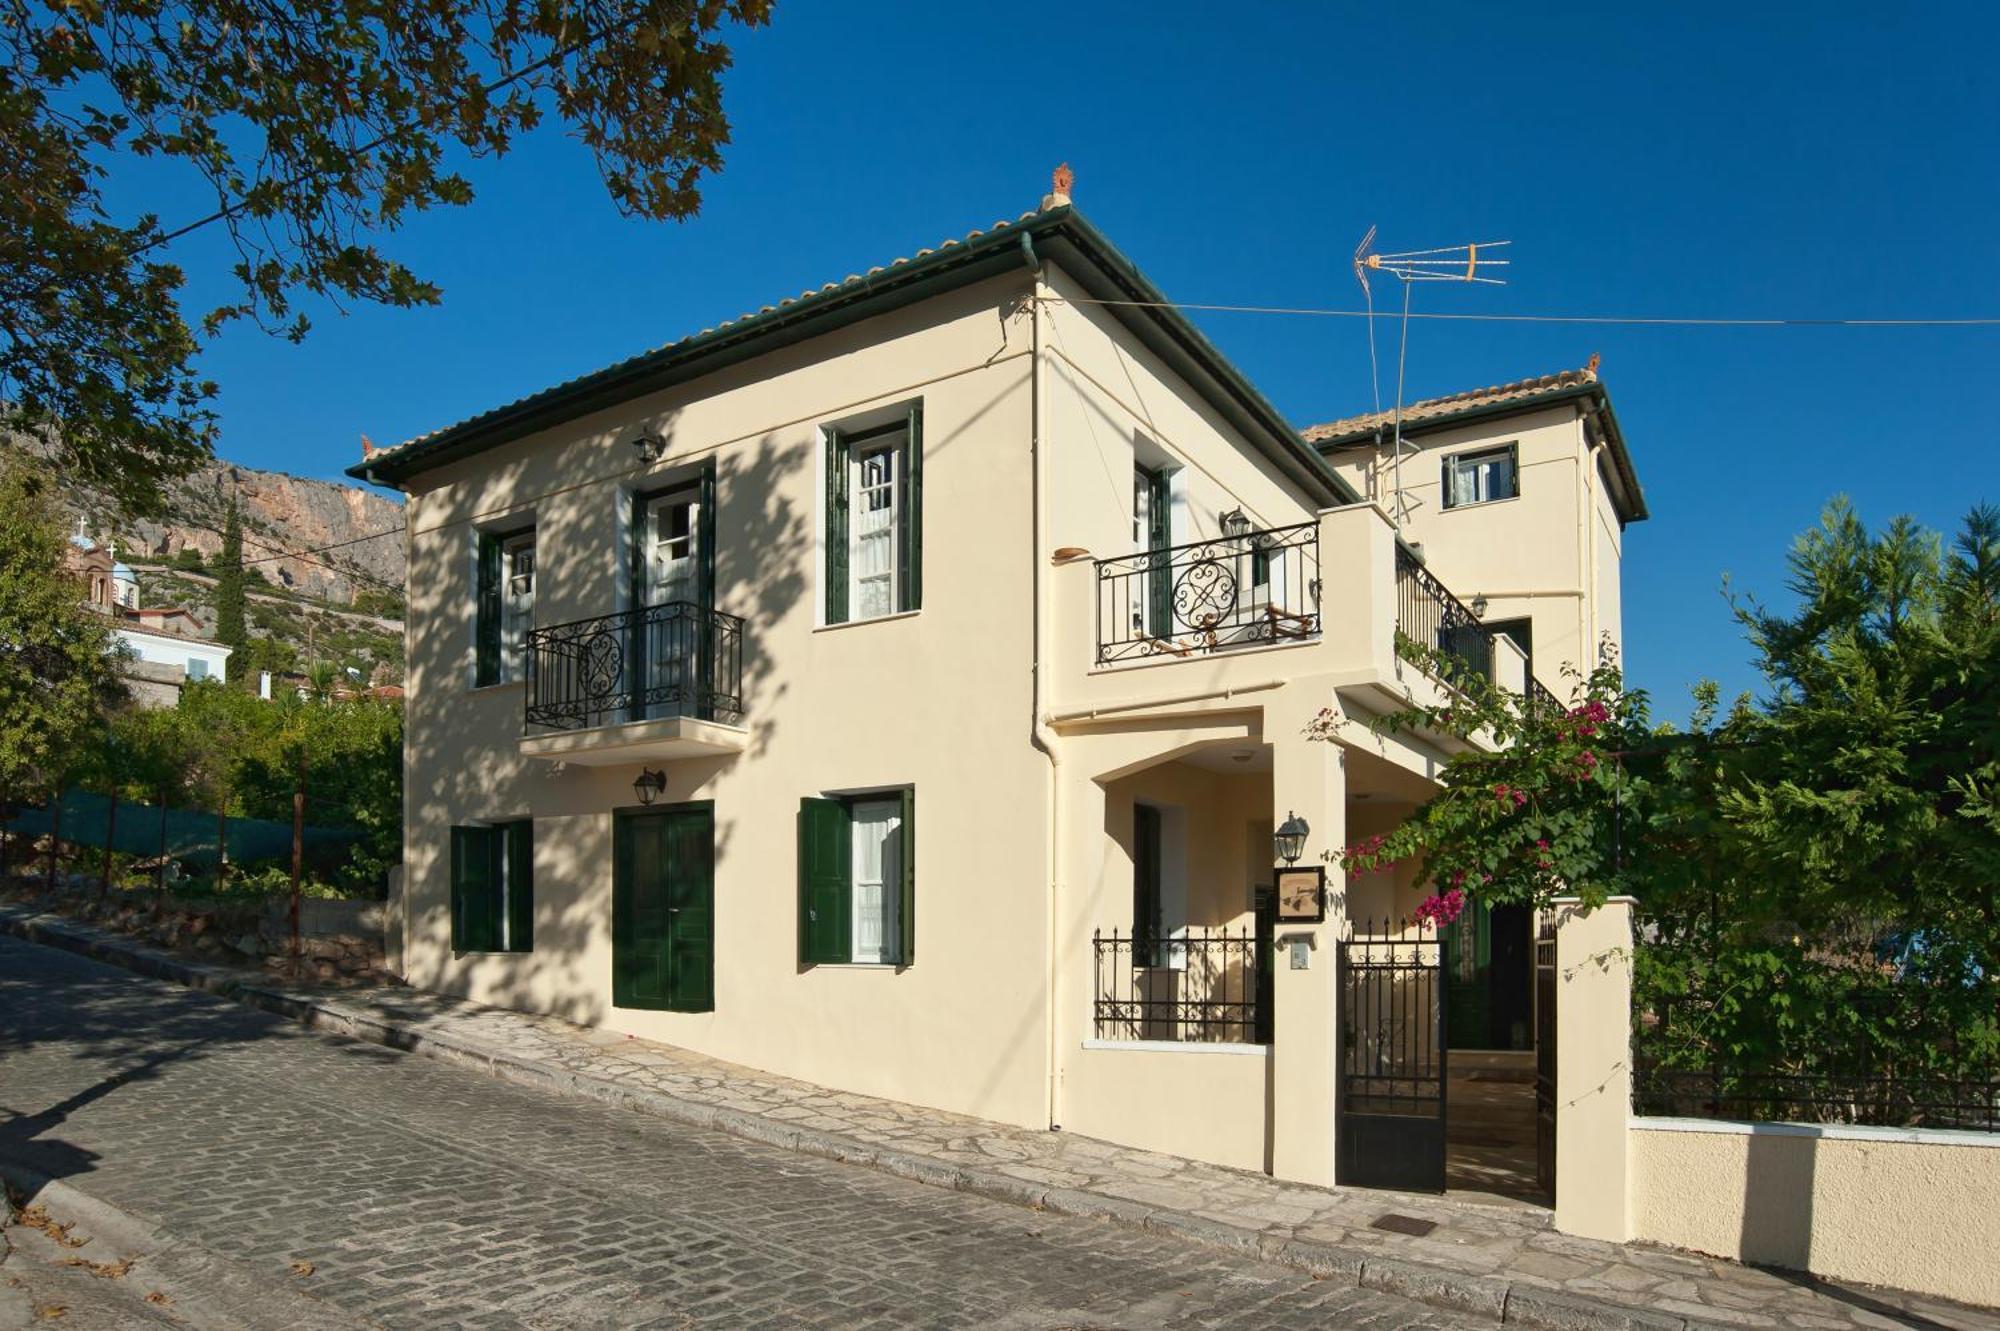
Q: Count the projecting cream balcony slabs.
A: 2